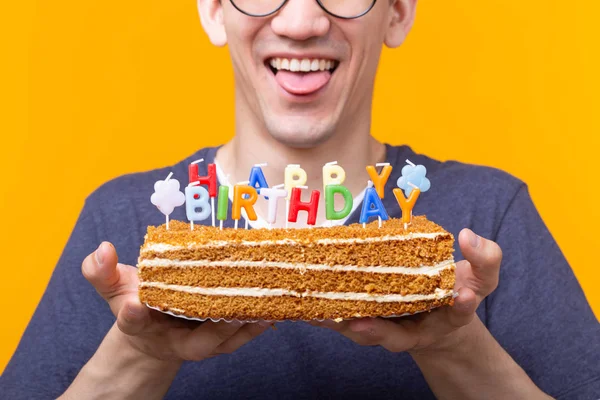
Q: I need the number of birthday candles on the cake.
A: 15